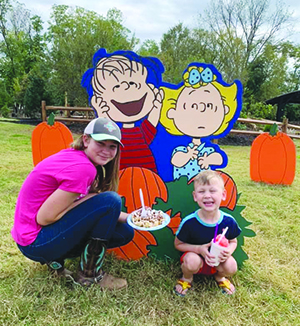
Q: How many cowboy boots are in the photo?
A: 2